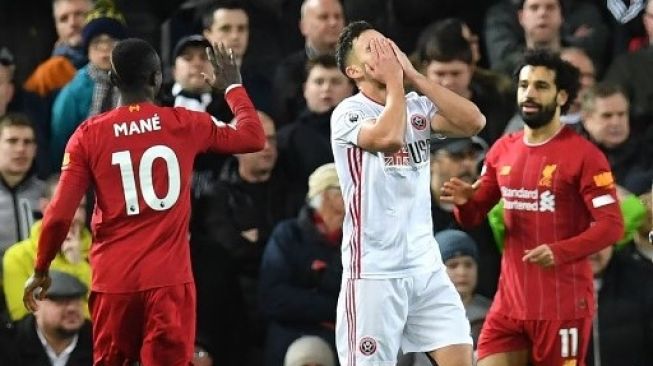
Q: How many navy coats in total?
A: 1